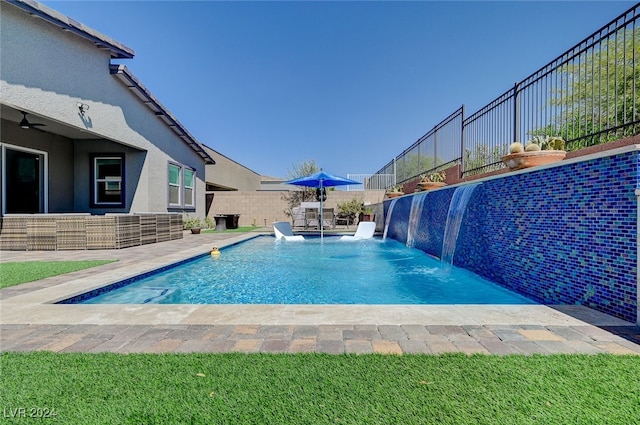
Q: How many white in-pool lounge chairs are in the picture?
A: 2